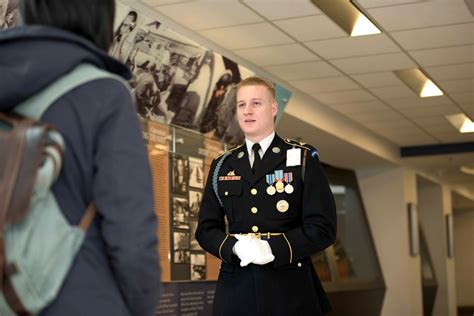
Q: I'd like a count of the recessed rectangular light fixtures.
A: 3